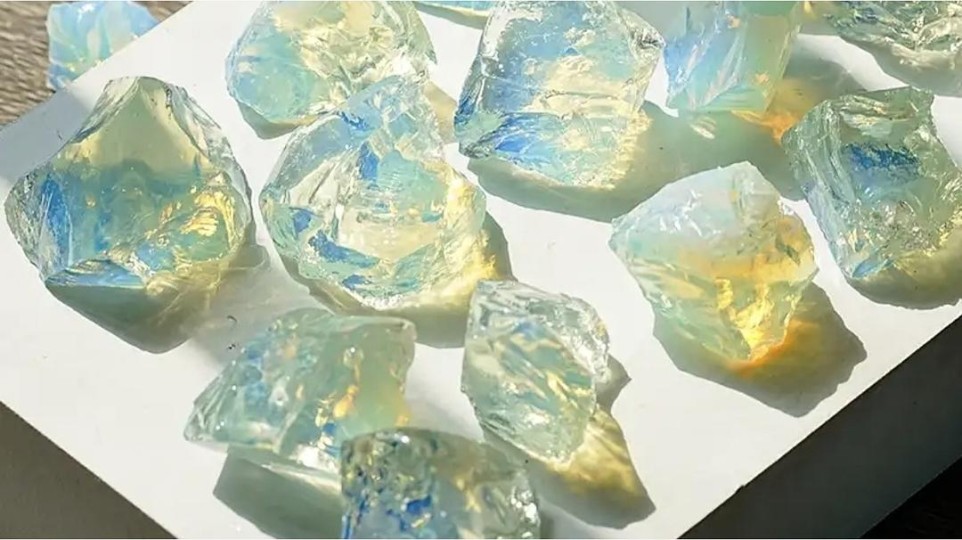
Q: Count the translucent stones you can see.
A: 13